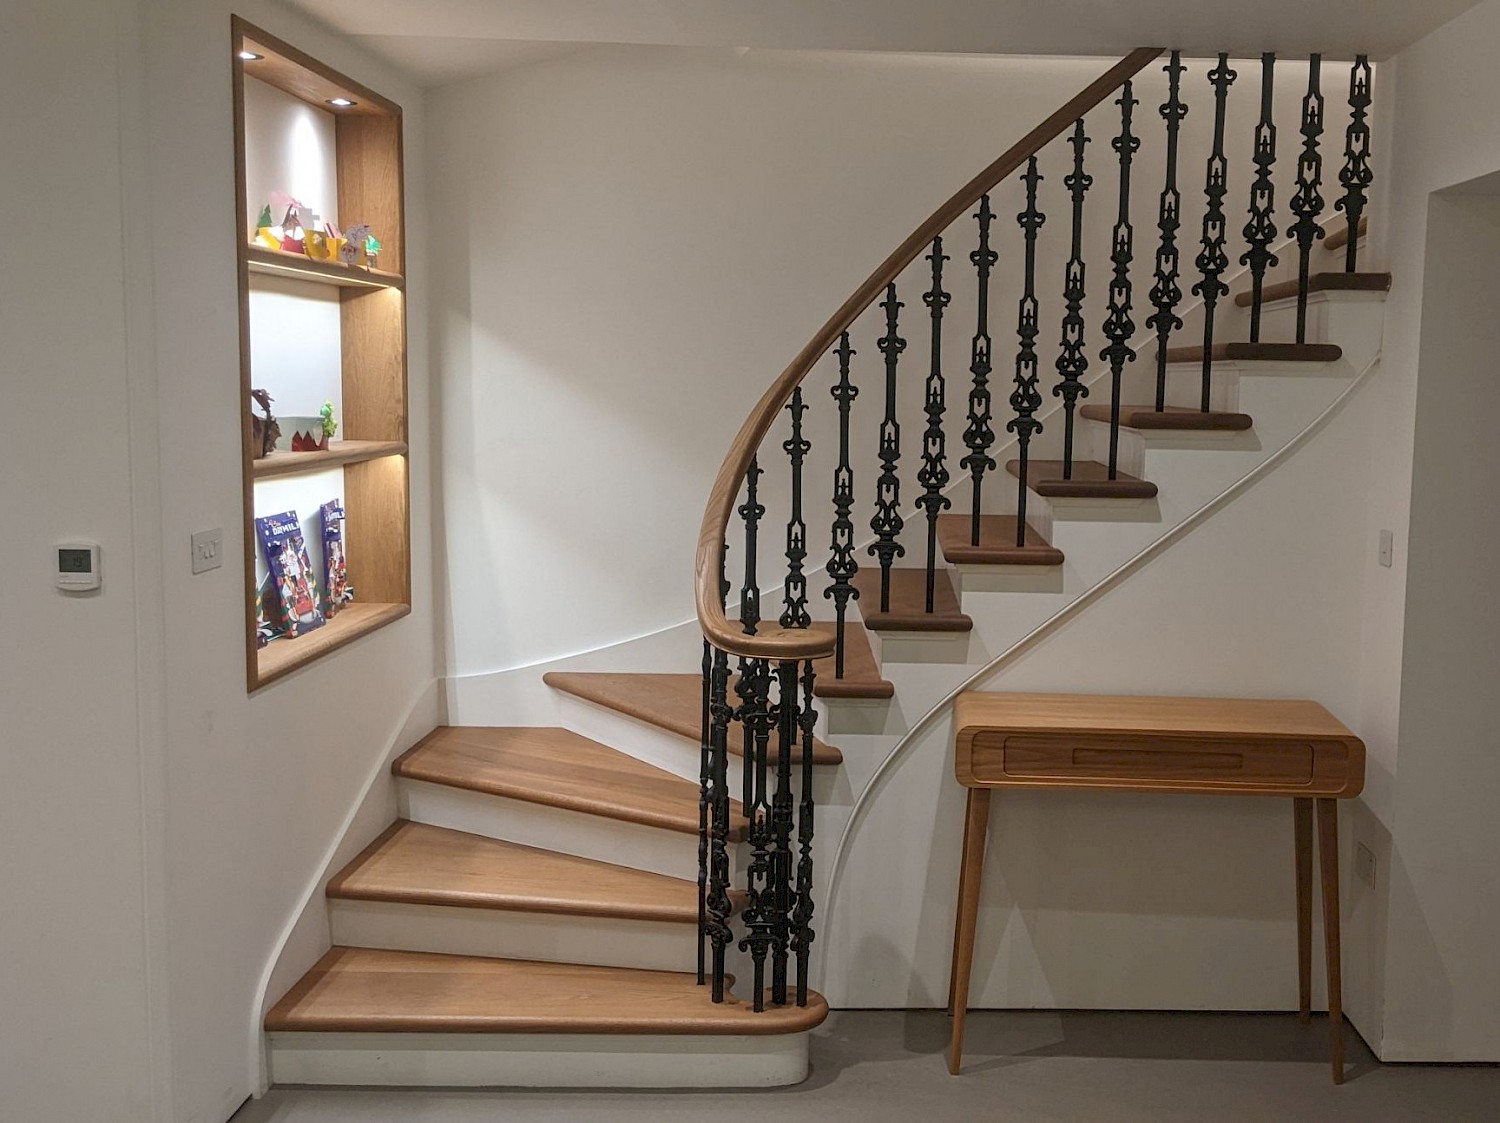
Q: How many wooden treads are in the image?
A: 12